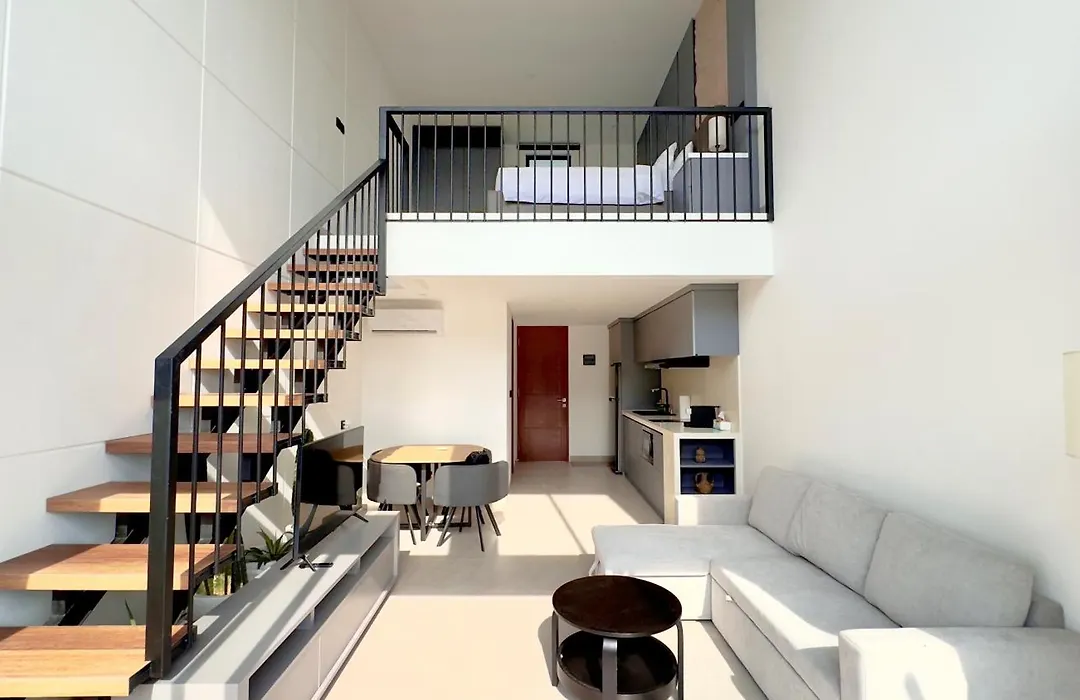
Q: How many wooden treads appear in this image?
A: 11